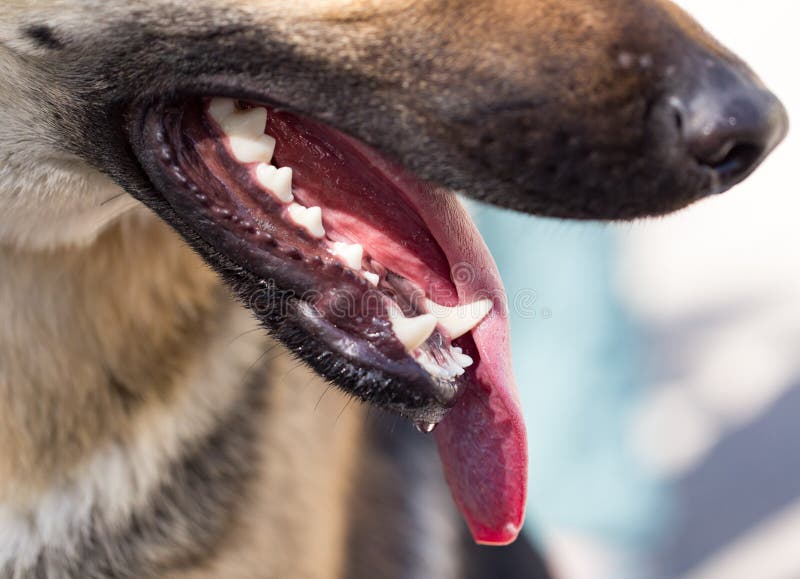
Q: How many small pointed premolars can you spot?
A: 4